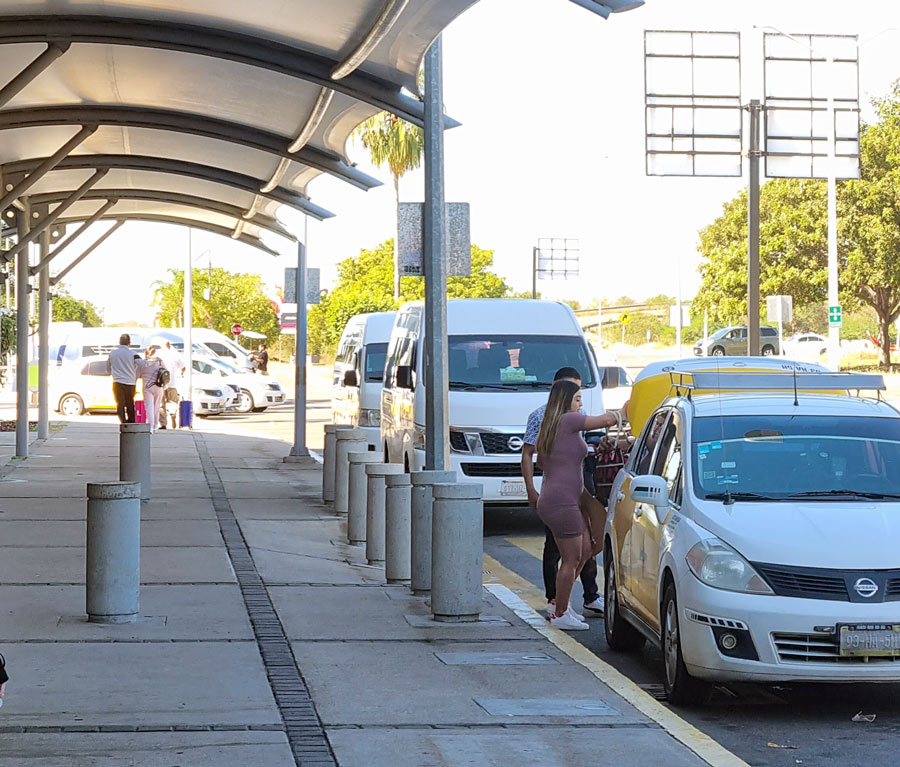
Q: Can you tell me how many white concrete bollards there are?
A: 9